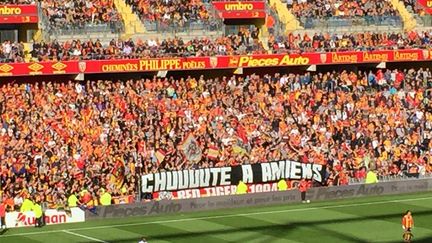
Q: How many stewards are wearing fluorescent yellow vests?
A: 7